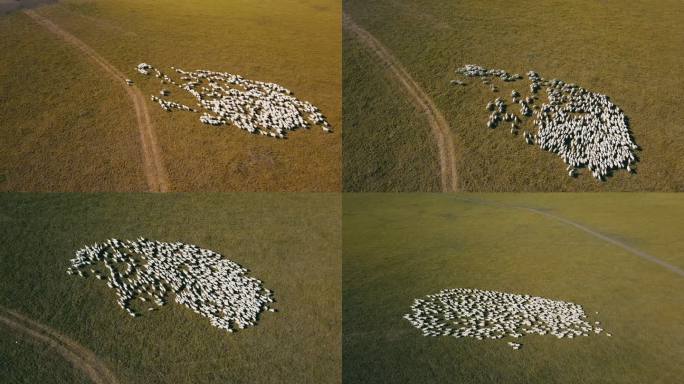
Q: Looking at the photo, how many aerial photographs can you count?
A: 4